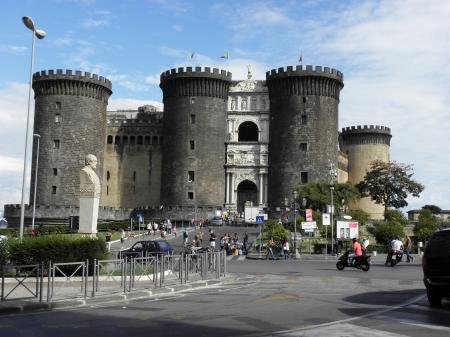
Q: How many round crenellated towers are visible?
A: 4